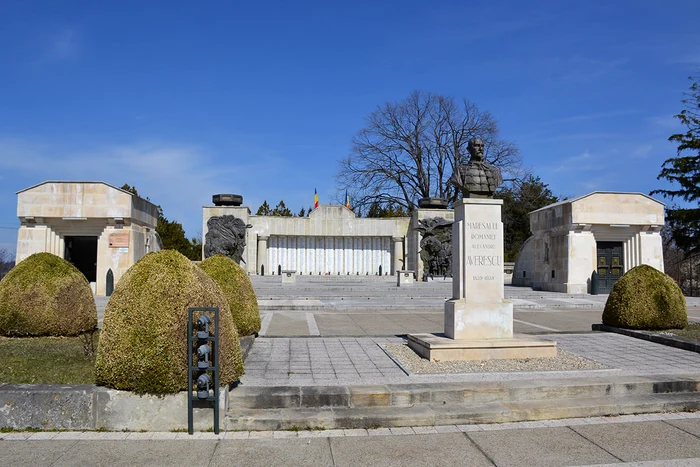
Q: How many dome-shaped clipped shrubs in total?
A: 4